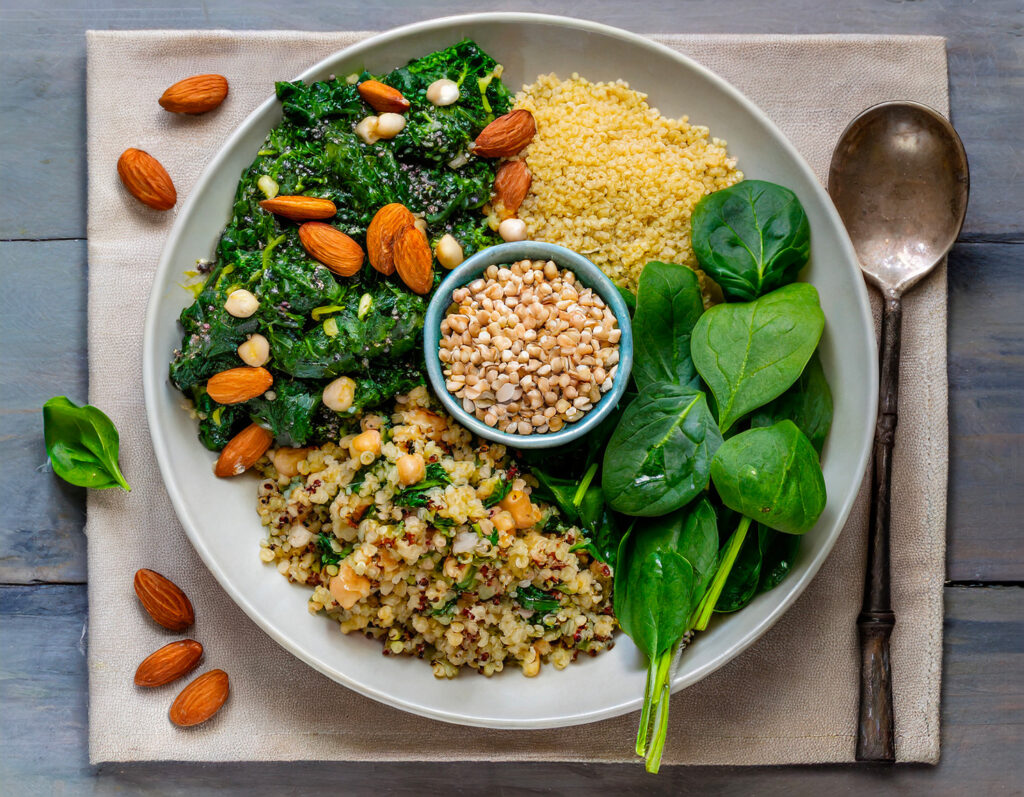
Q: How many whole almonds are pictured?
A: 14